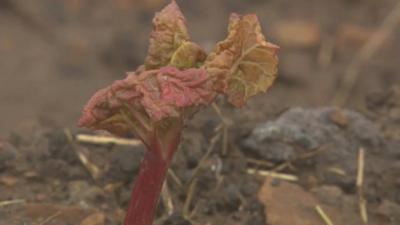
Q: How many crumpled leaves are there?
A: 3